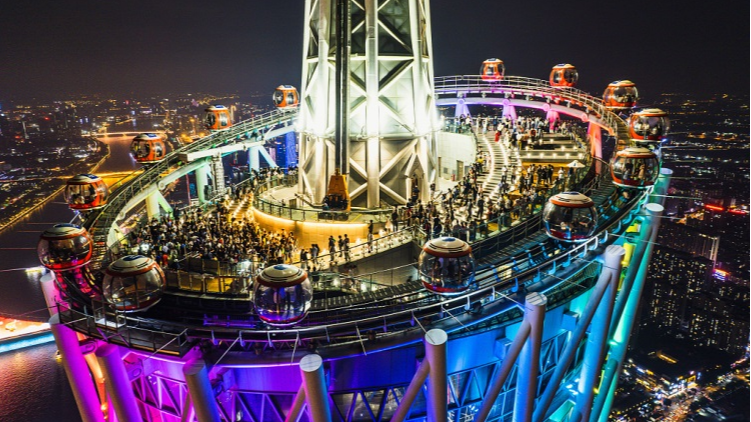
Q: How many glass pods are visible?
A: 14